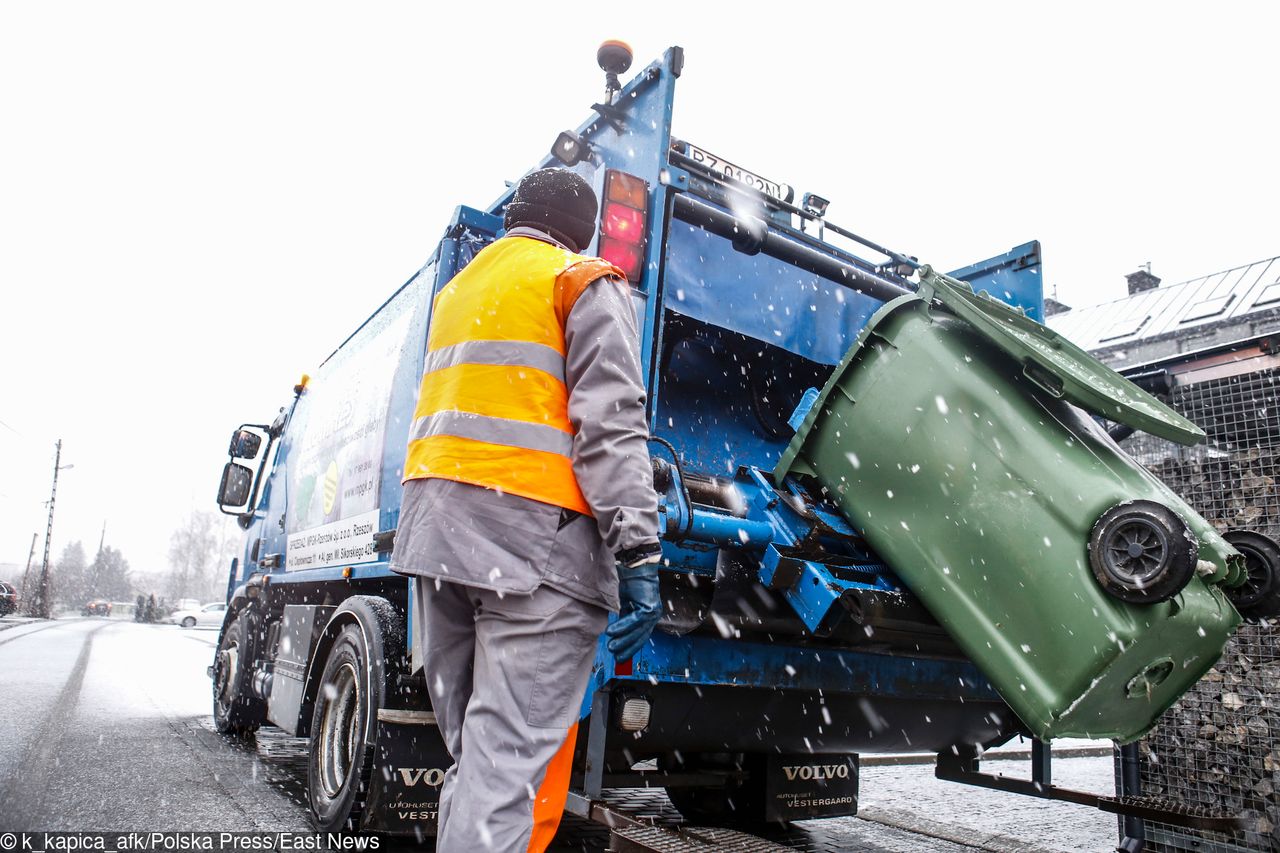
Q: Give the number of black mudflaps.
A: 2